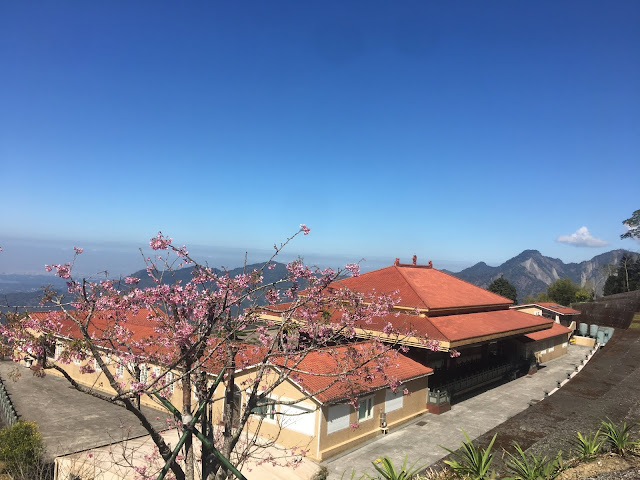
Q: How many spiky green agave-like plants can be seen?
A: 5